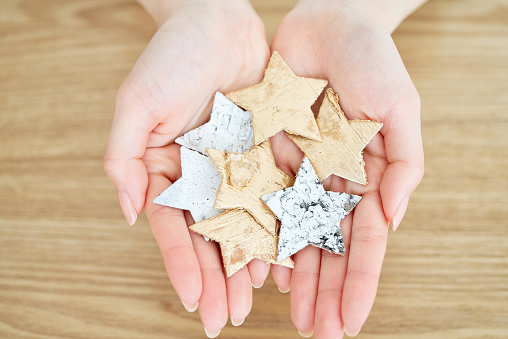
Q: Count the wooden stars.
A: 7